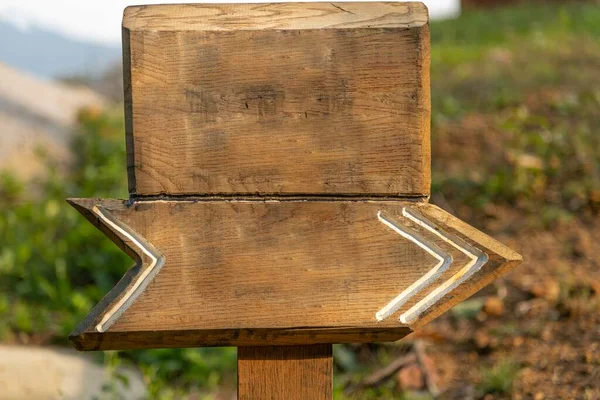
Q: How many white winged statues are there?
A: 0